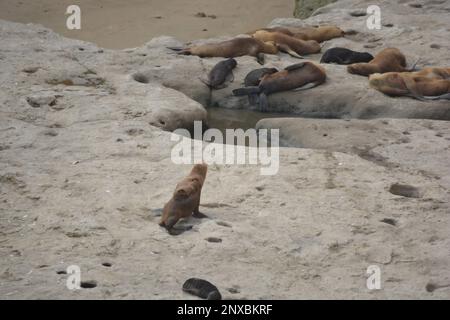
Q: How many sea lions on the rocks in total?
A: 12